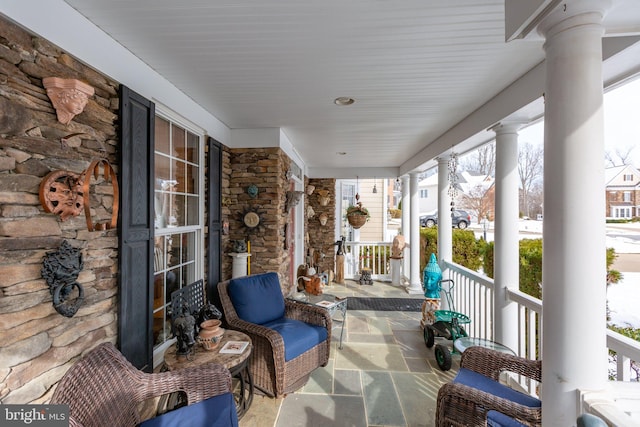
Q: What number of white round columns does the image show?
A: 5